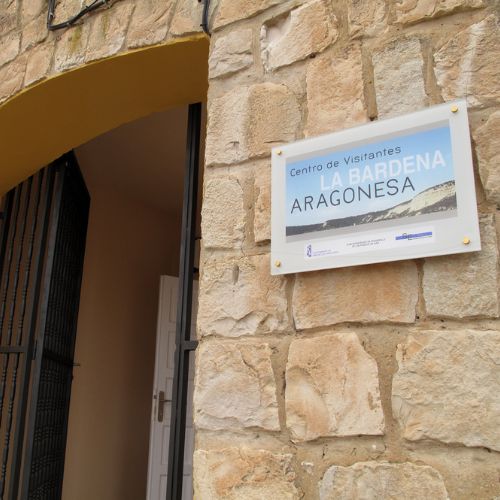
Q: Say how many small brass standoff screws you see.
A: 4